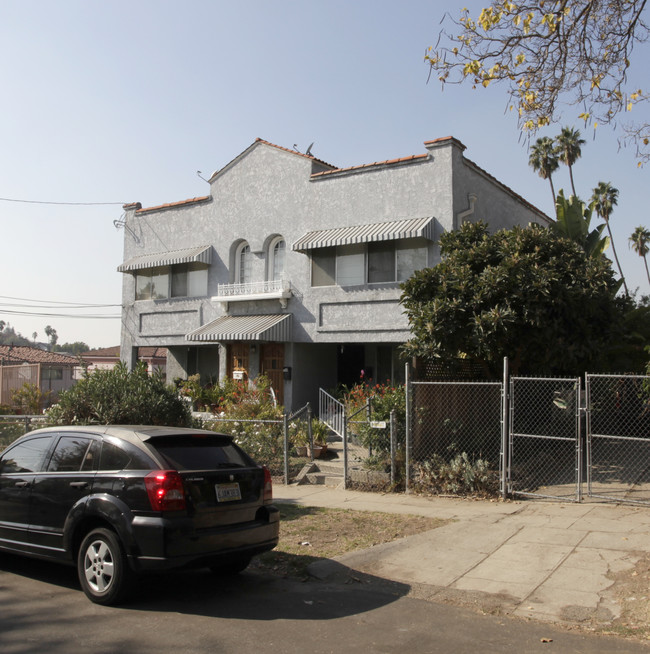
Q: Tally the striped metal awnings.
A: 3